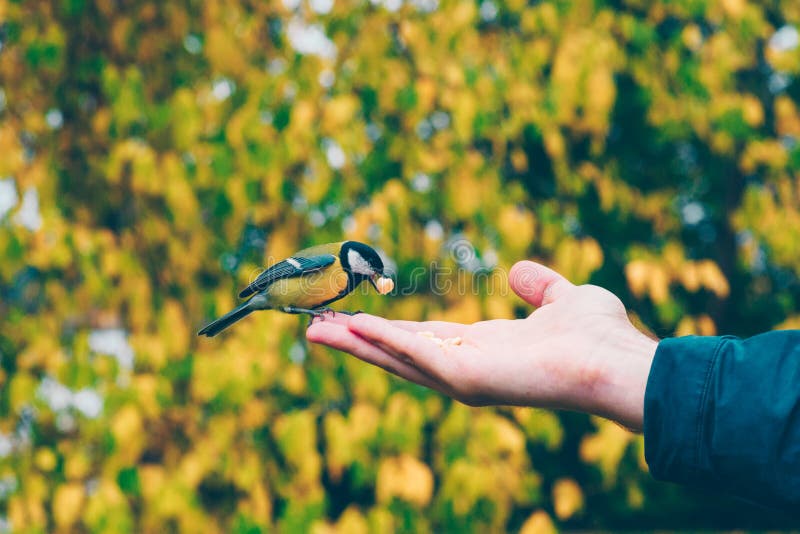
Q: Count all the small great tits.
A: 1